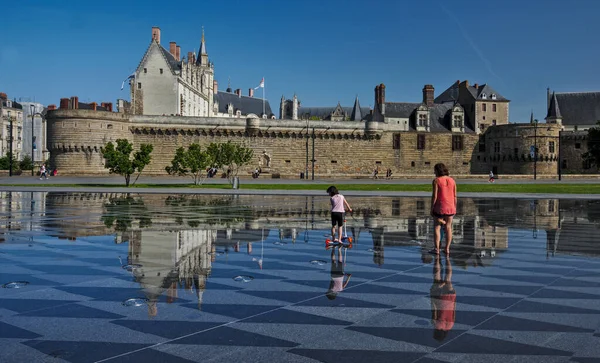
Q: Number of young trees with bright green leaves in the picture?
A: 3